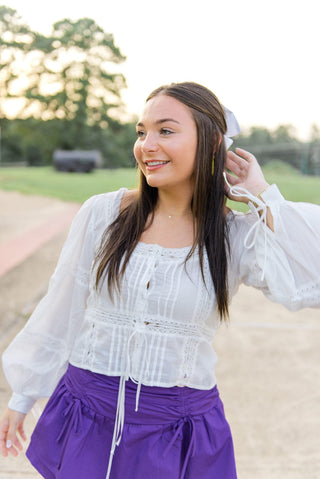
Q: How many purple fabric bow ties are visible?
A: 2